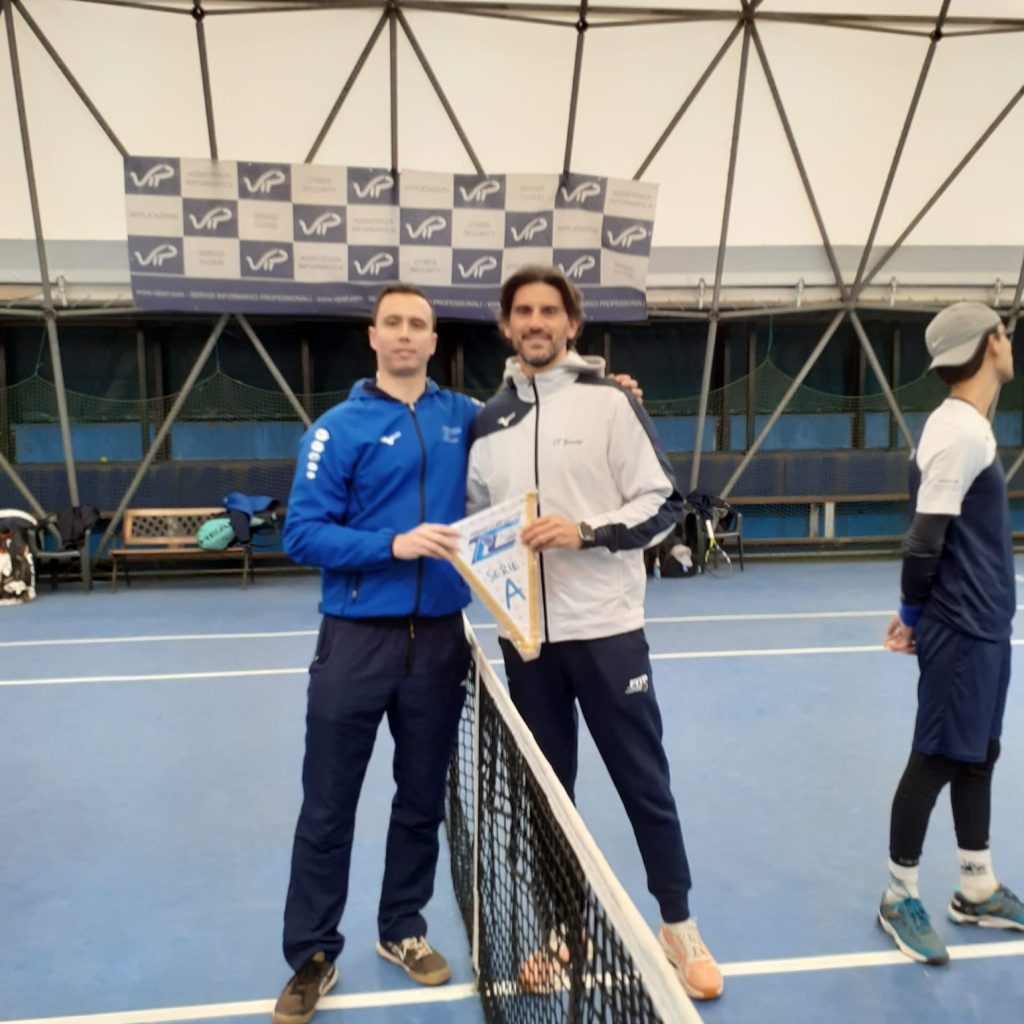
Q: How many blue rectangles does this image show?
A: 15